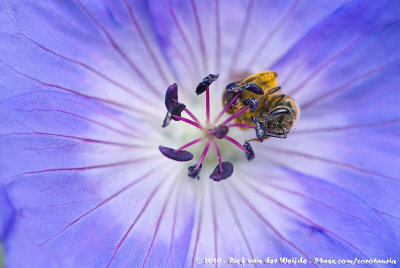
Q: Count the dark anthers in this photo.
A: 10